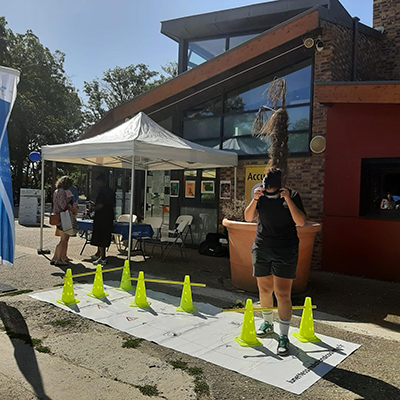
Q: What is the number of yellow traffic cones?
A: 7